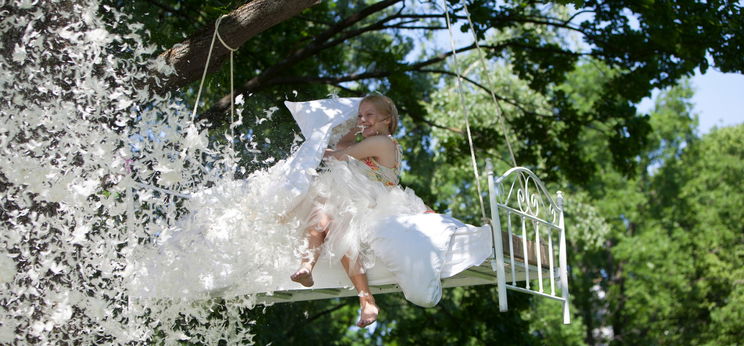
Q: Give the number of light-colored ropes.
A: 4